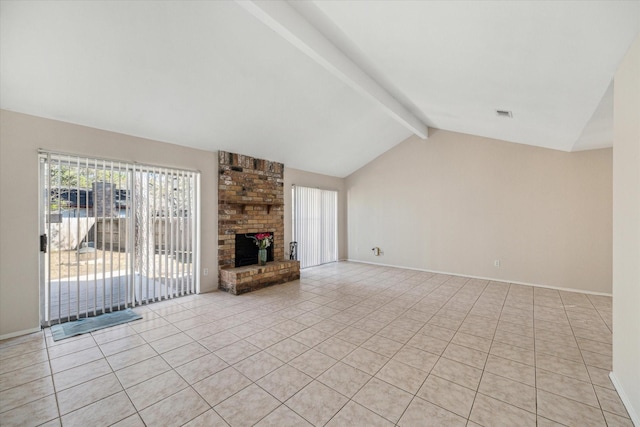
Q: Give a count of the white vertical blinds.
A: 2